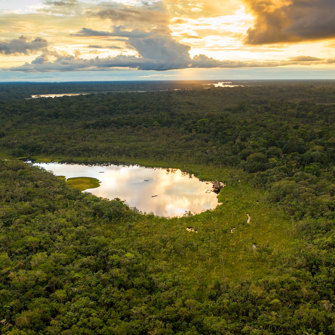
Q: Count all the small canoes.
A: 3